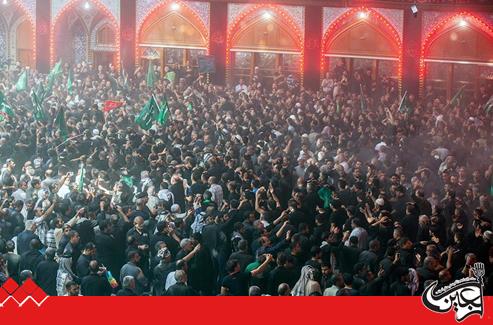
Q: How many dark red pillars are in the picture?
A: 5